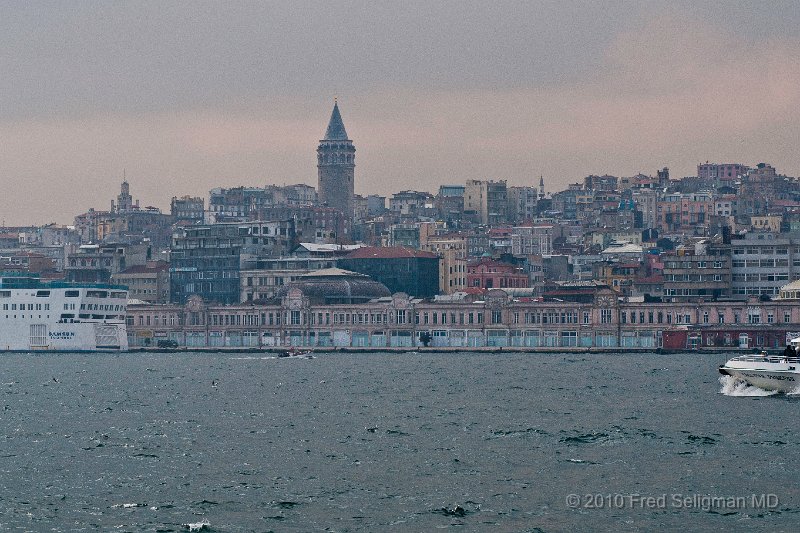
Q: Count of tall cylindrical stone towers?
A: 1